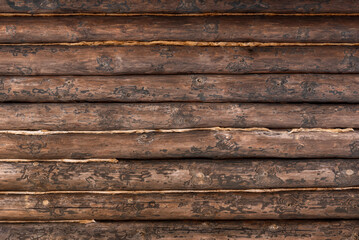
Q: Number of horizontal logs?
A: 9